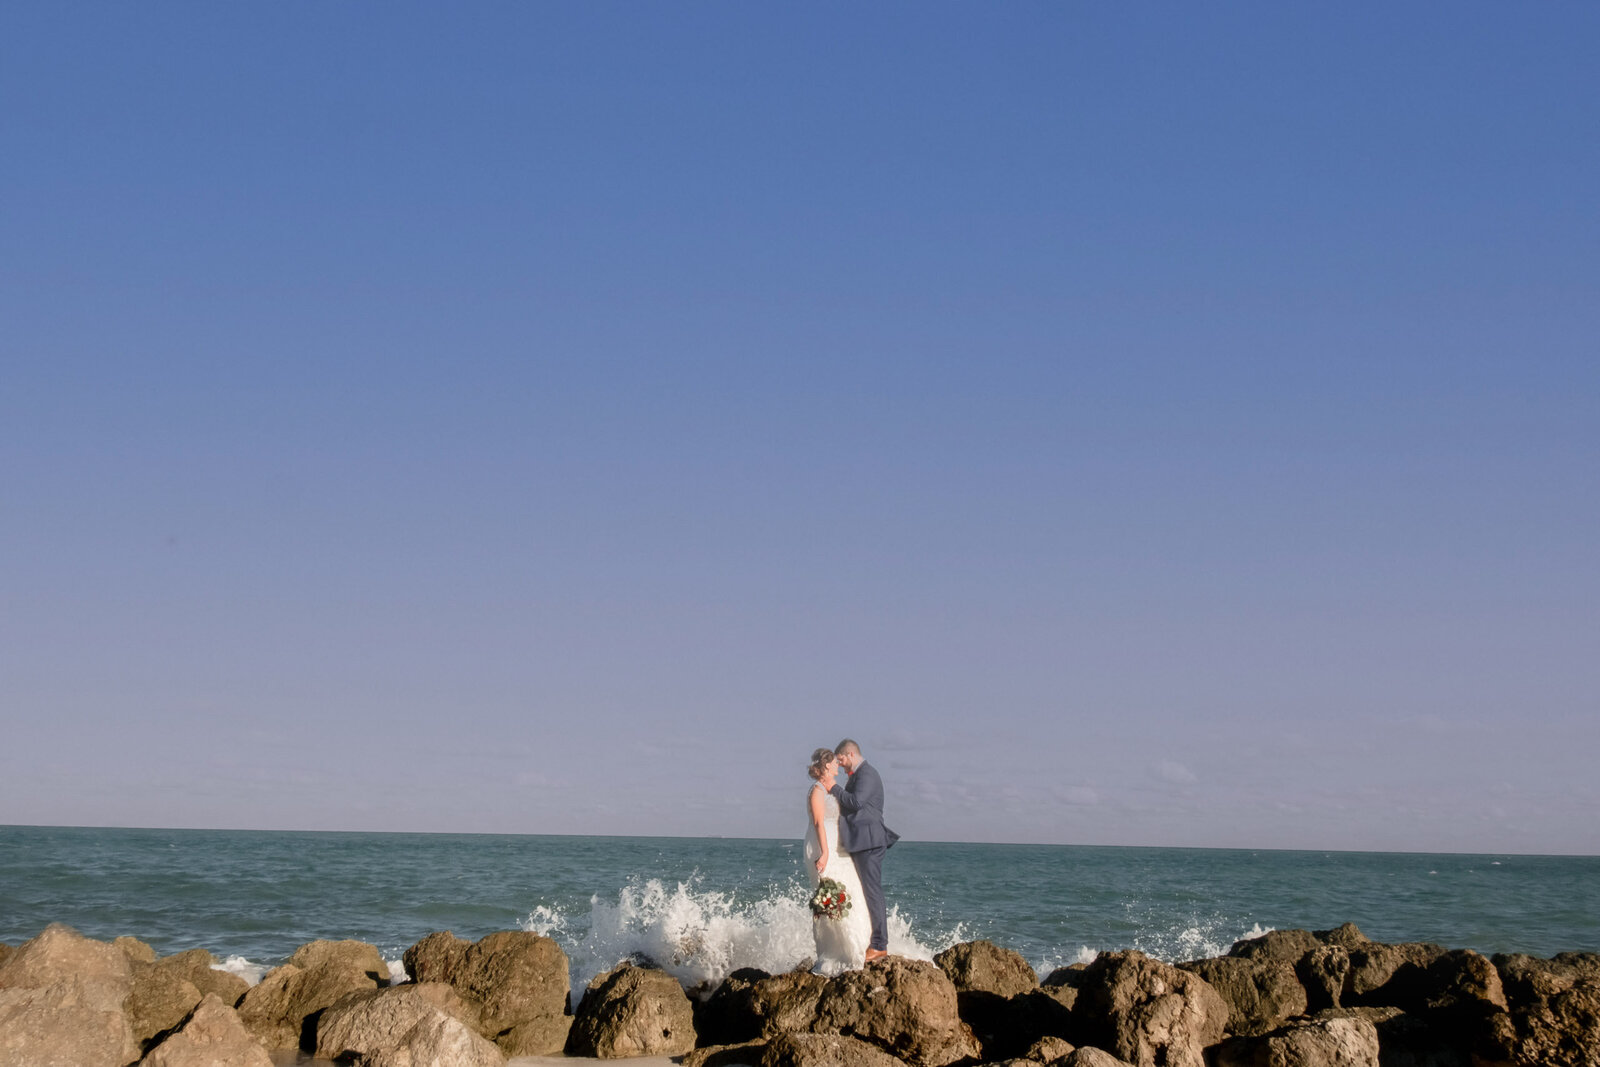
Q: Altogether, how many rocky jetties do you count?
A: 1